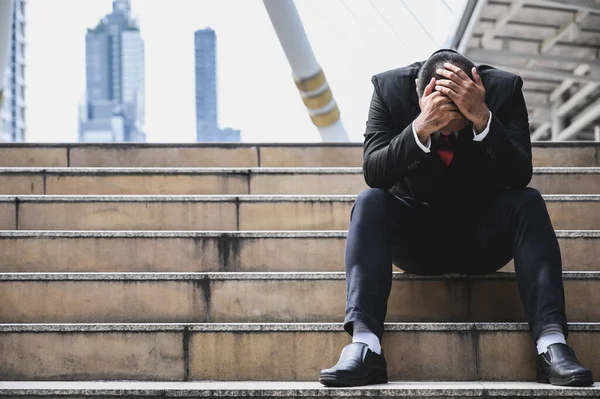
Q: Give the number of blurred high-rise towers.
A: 3